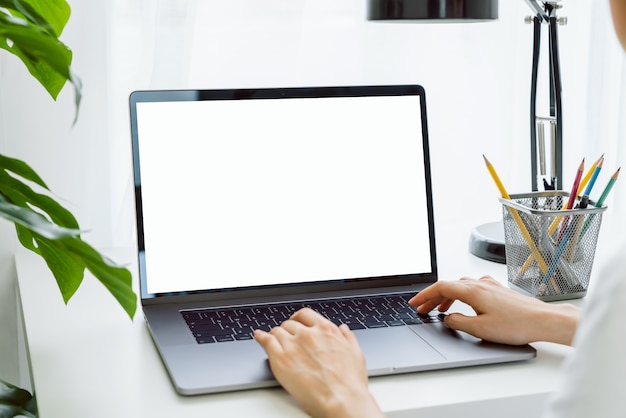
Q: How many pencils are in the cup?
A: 5